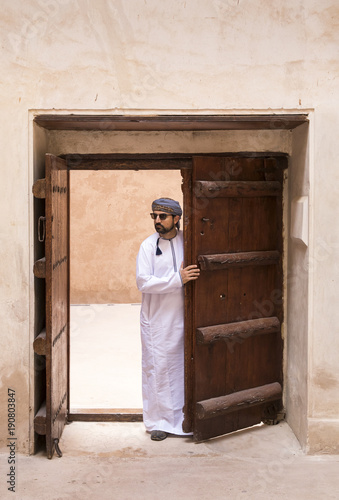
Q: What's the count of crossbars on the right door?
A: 4